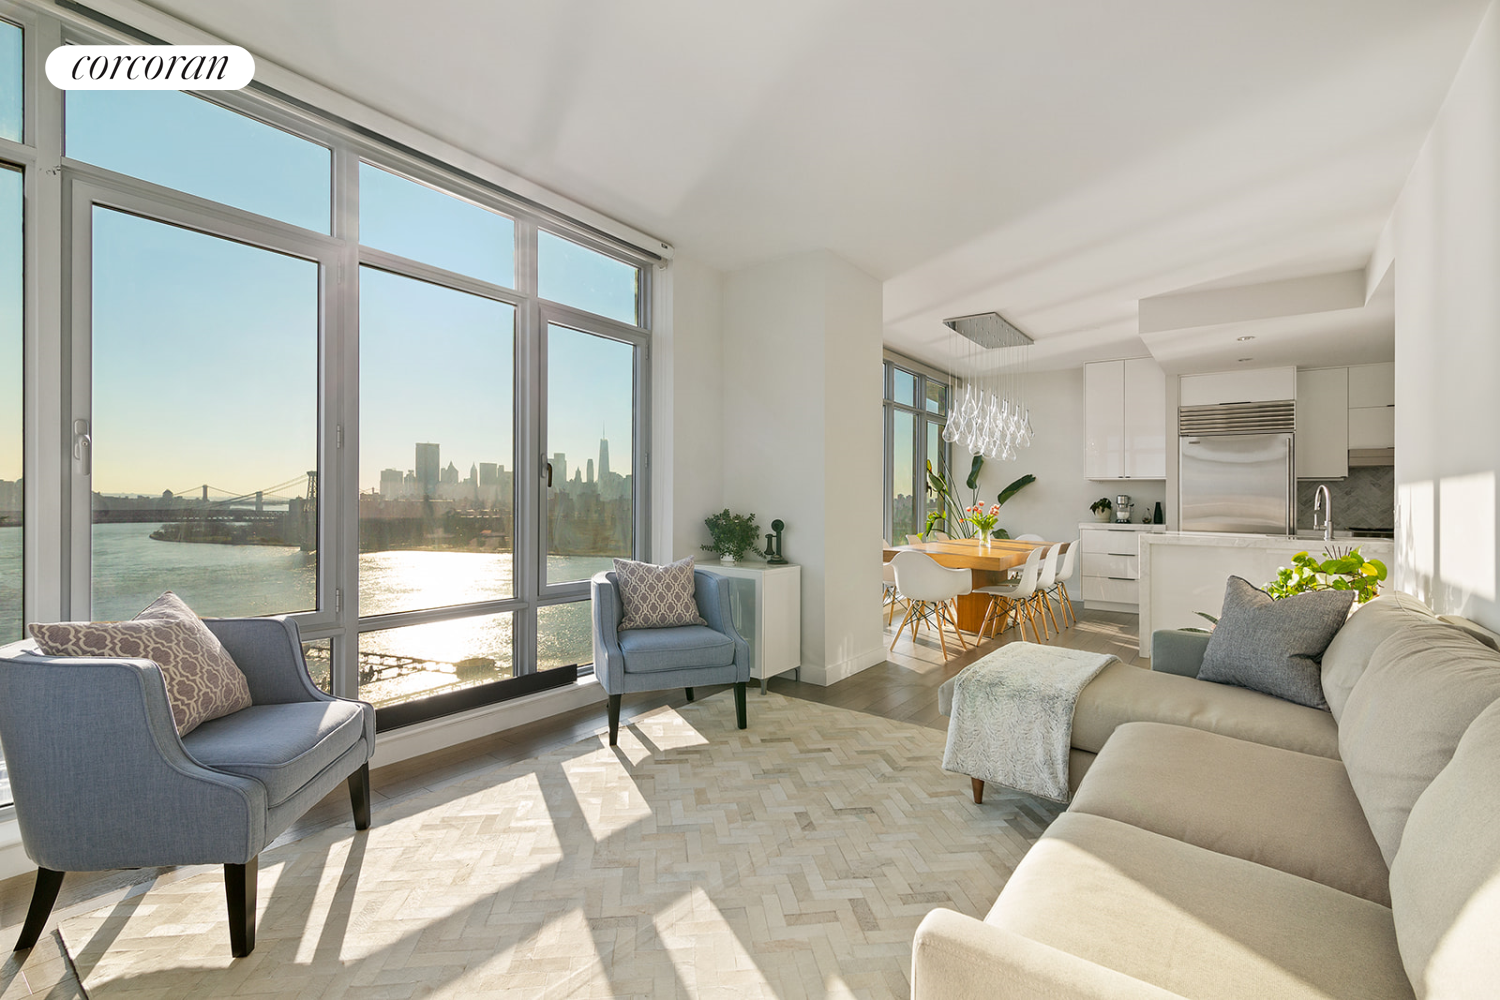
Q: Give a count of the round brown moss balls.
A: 0